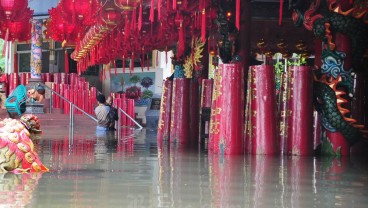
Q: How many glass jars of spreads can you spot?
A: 0